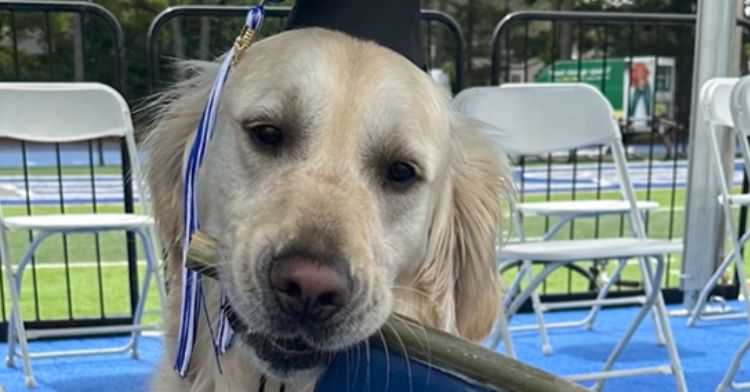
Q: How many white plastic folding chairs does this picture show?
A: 5